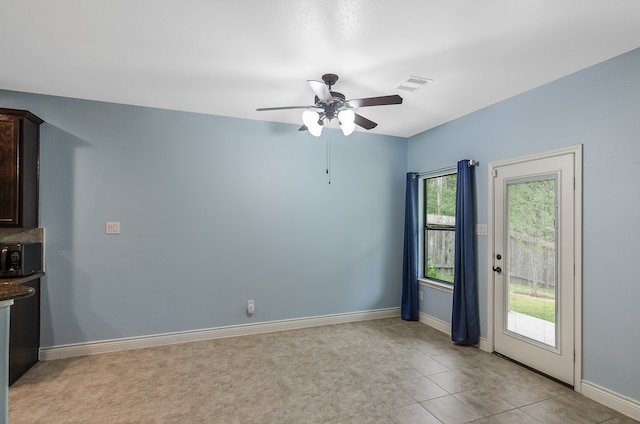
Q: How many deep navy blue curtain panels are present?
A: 2